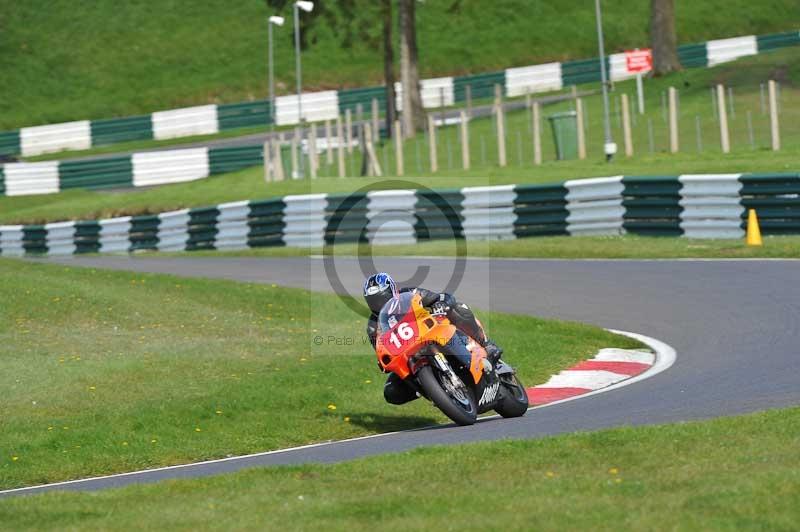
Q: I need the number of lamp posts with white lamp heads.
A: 2